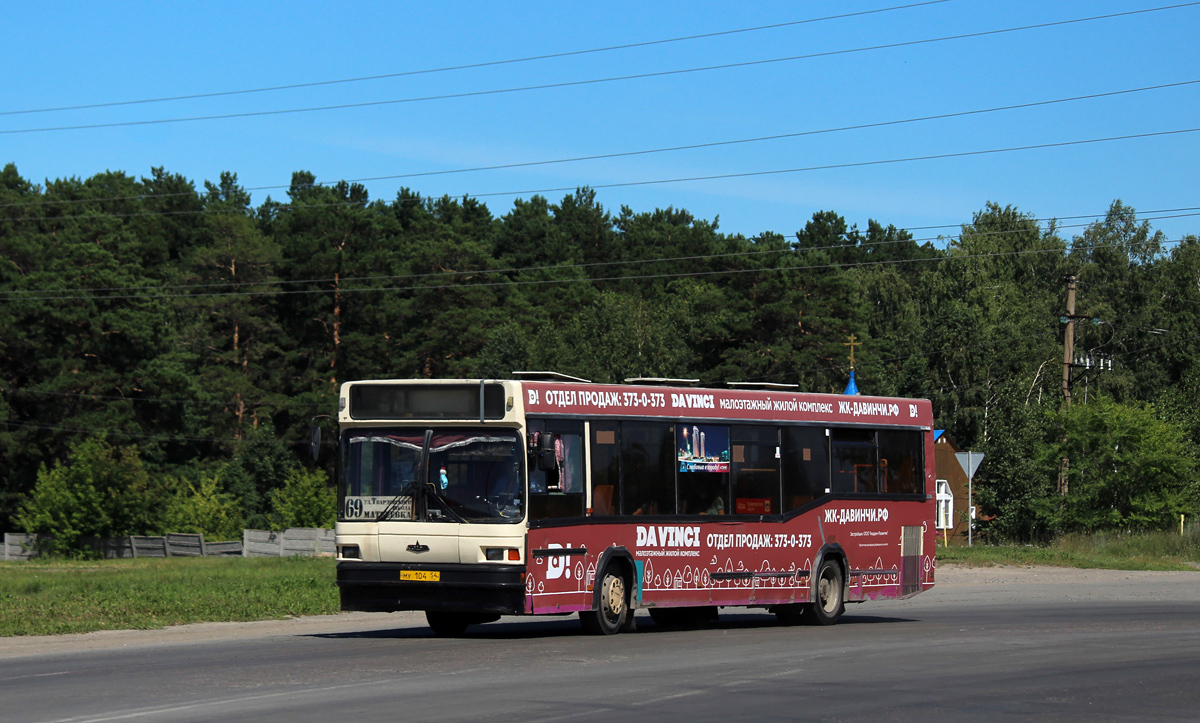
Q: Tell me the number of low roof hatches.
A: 3